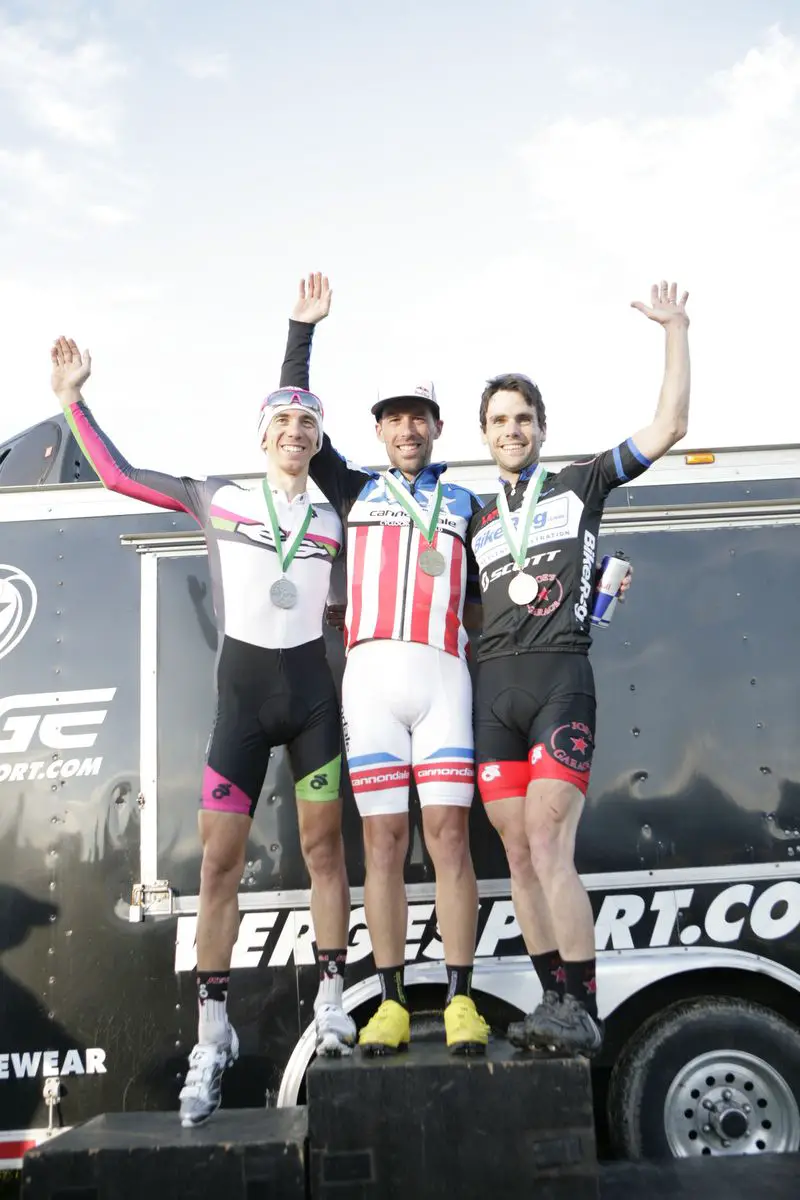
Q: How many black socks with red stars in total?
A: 2